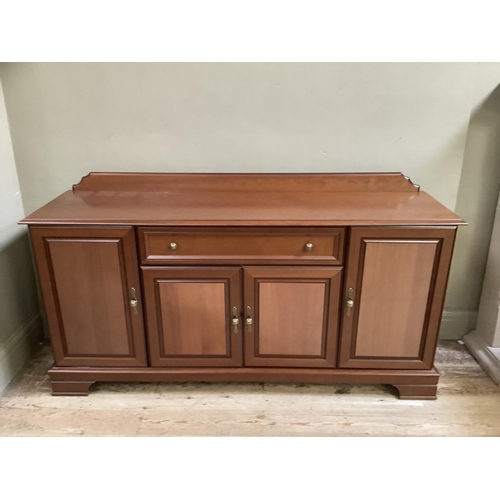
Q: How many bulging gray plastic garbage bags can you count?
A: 0